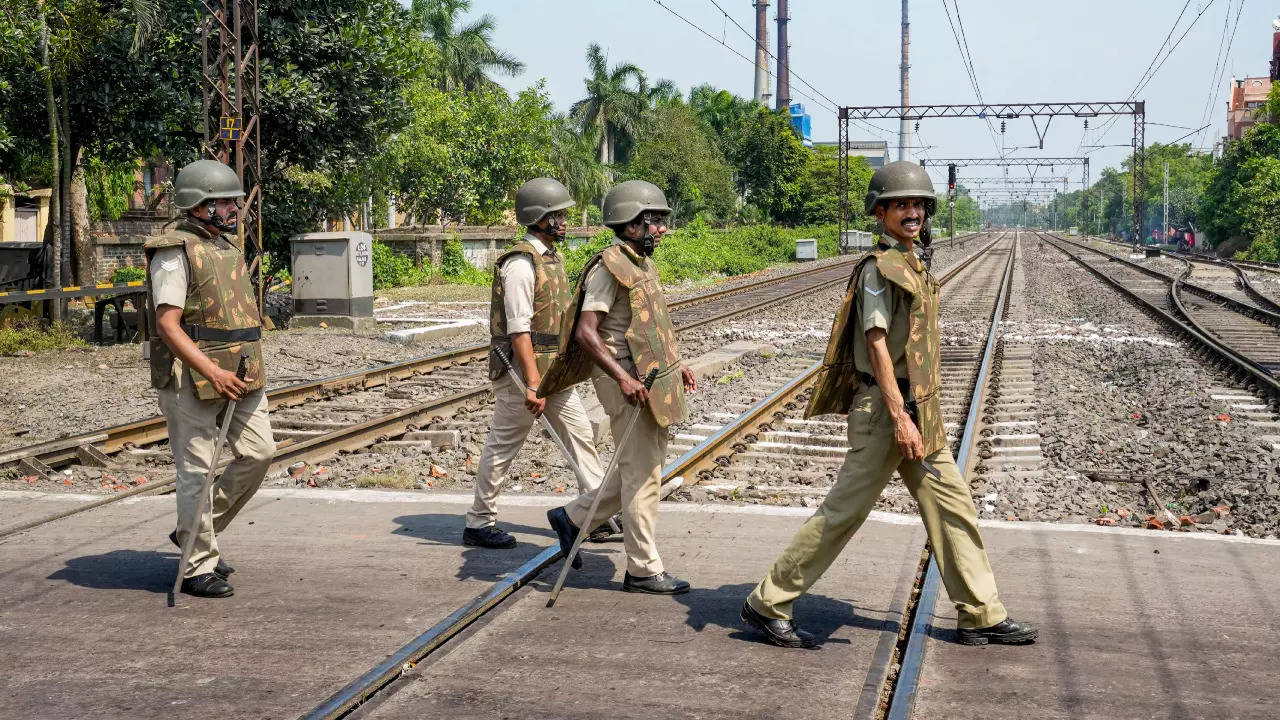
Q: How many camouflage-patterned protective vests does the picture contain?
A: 4